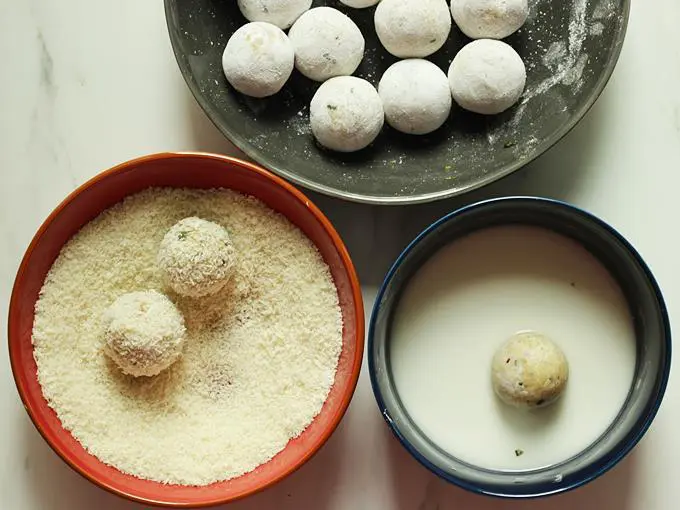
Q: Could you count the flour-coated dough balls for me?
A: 9